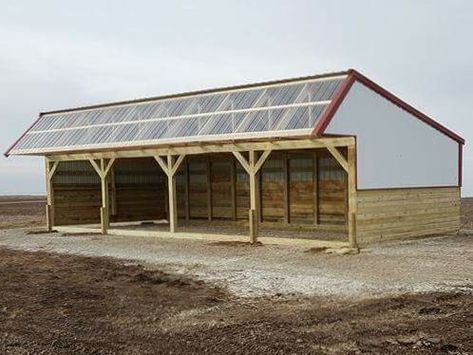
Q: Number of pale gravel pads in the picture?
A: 1